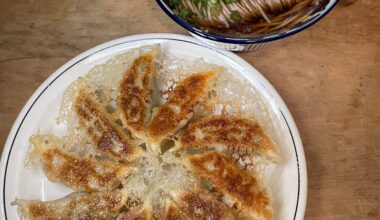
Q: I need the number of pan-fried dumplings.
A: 10